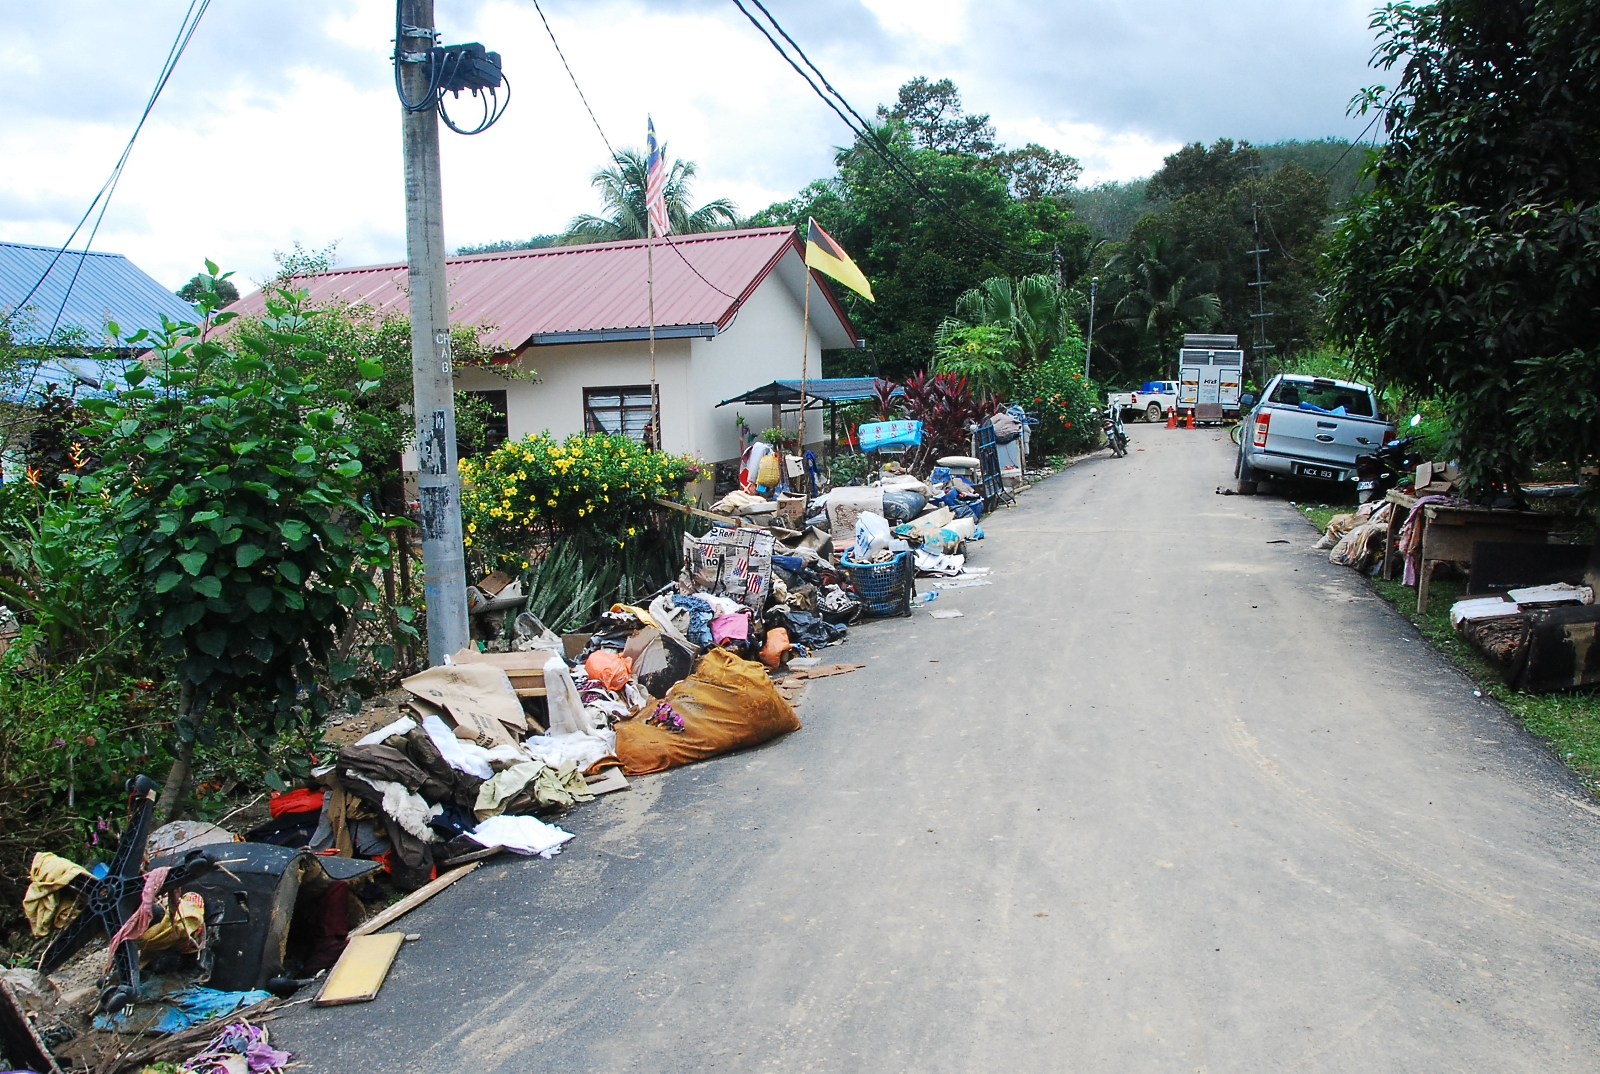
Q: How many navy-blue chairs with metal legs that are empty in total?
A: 0